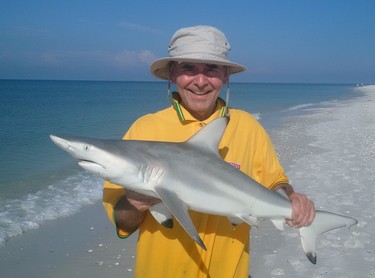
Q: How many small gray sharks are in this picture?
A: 1